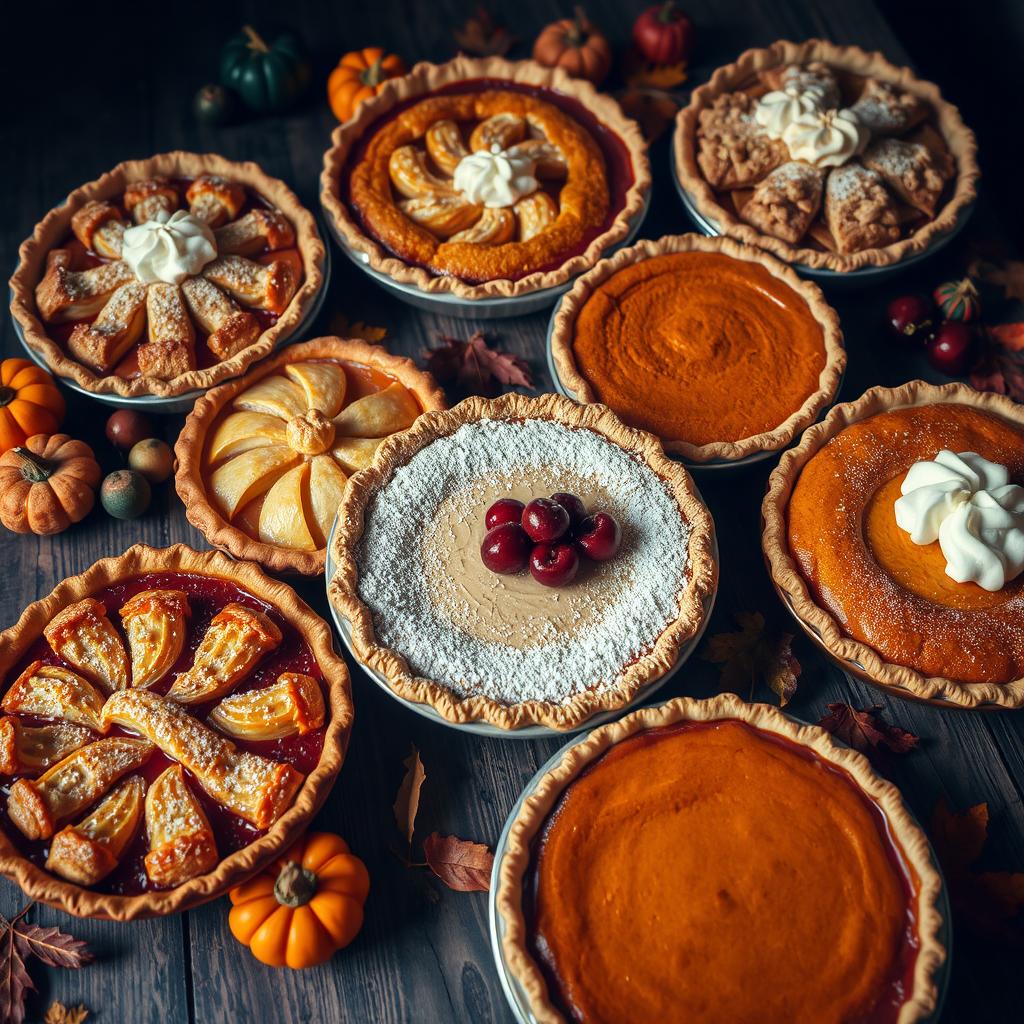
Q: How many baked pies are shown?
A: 9